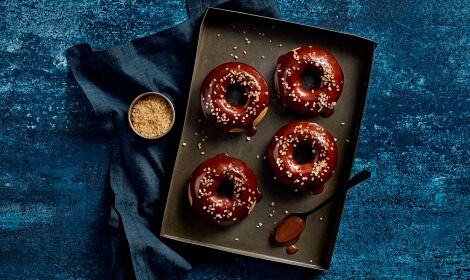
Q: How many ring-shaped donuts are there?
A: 4